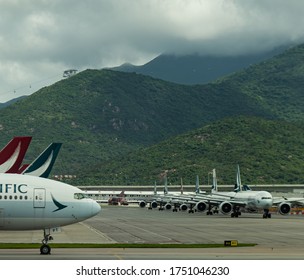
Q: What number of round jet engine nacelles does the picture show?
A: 7